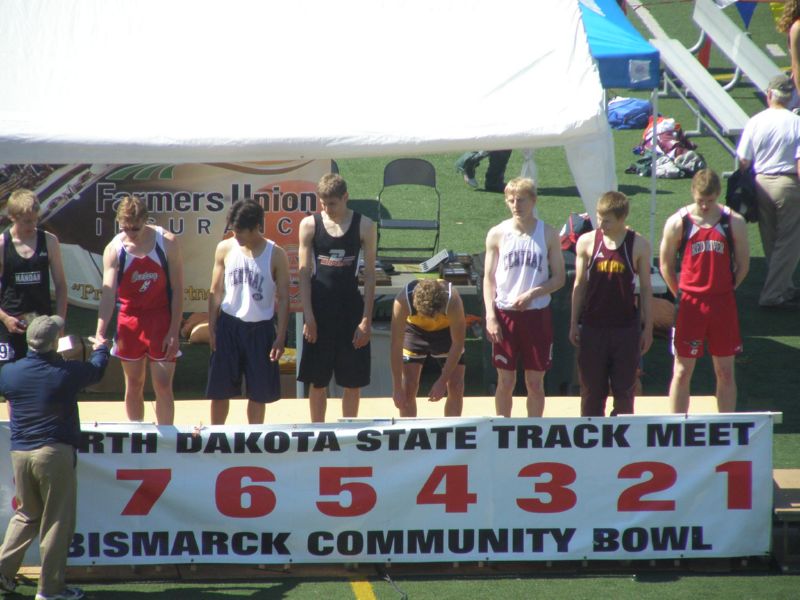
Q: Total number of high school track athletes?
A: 8